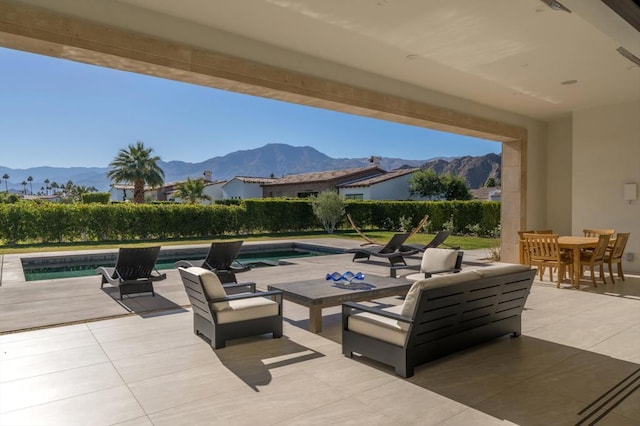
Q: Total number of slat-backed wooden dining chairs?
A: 6